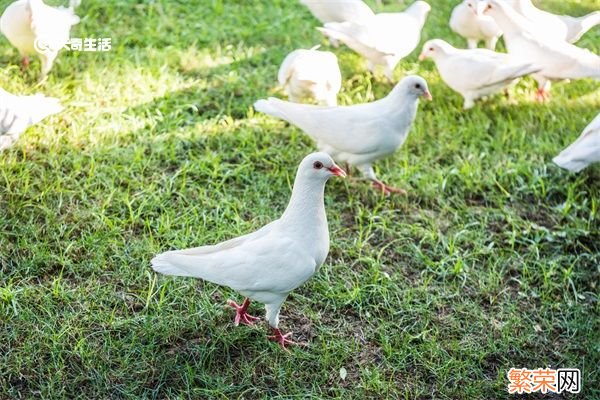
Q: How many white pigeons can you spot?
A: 12